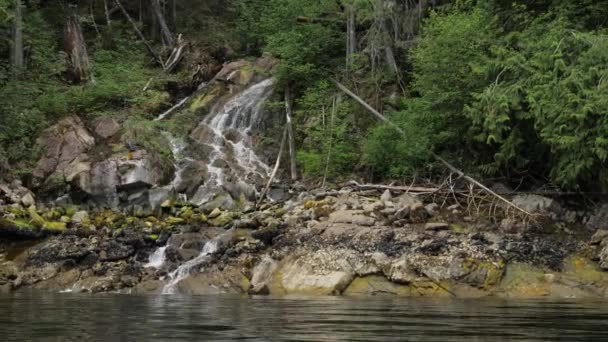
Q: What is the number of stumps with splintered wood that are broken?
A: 1